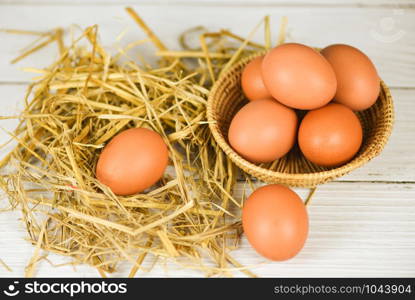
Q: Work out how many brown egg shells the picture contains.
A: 7